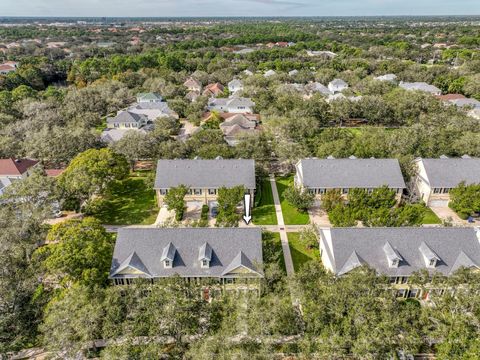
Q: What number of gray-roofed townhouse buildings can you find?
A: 5